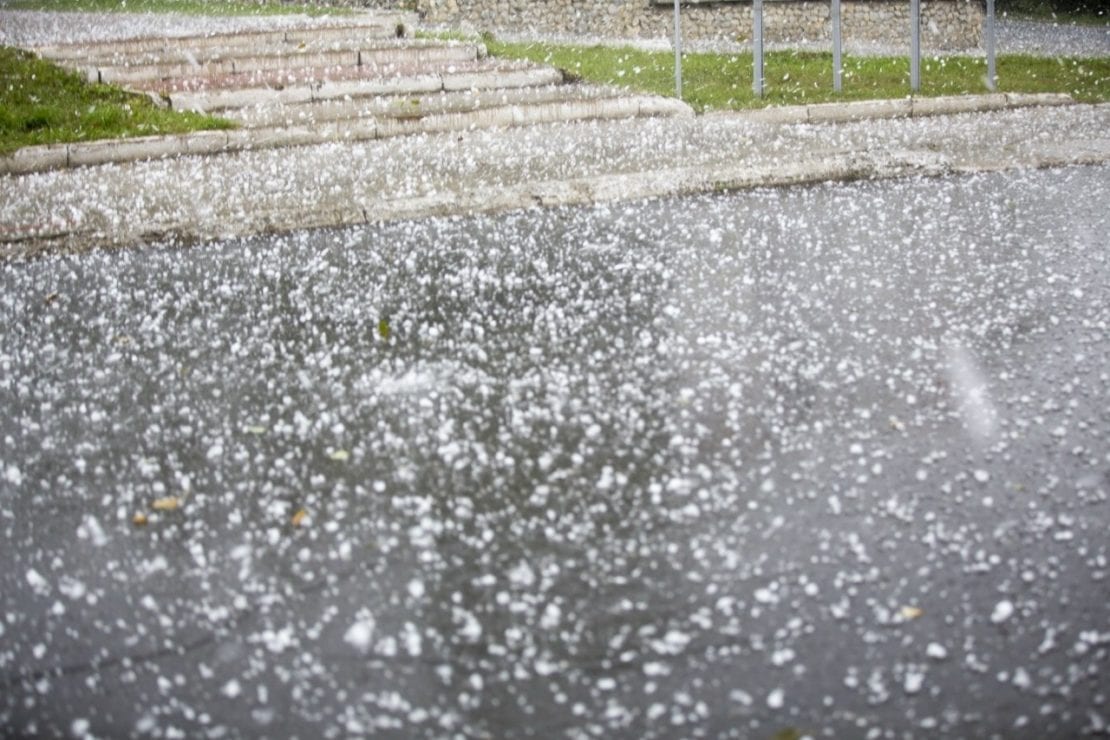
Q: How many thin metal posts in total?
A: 5